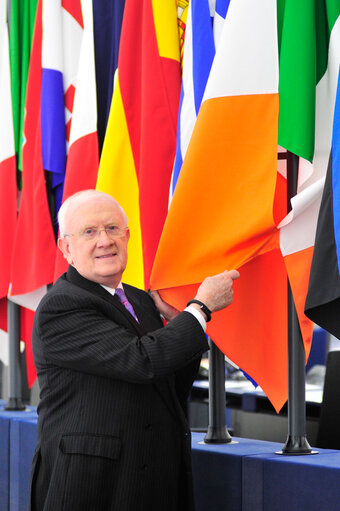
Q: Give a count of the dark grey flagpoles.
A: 3